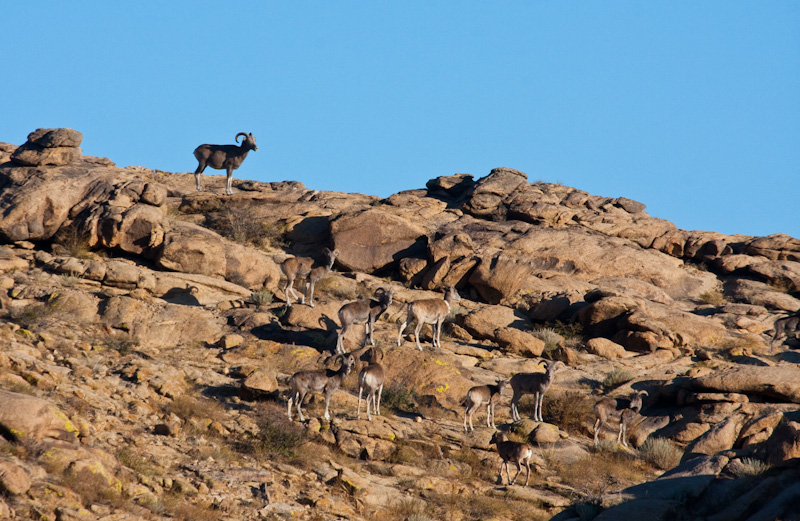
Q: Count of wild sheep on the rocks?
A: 11